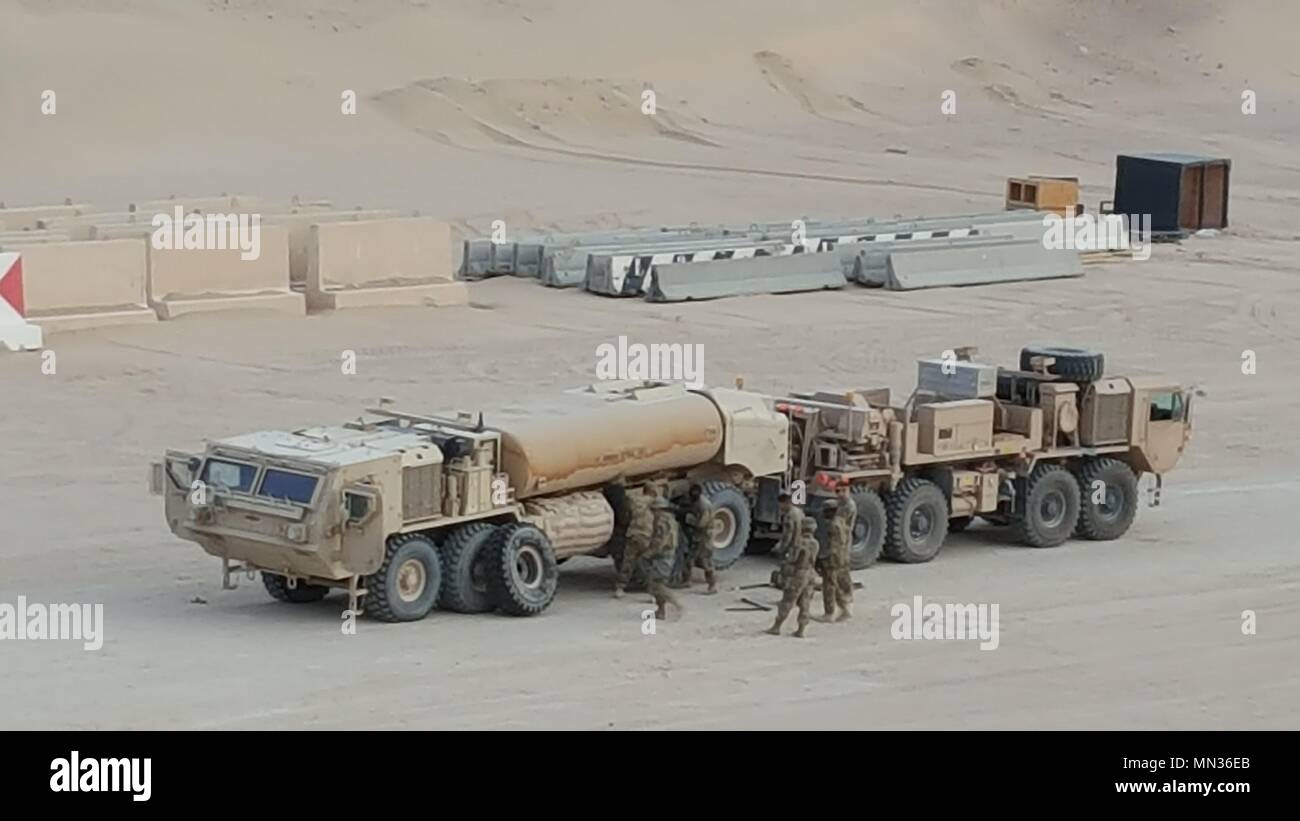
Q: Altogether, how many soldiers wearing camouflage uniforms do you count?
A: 7